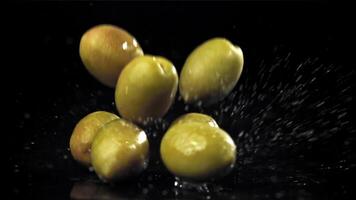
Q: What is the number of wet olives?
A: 7